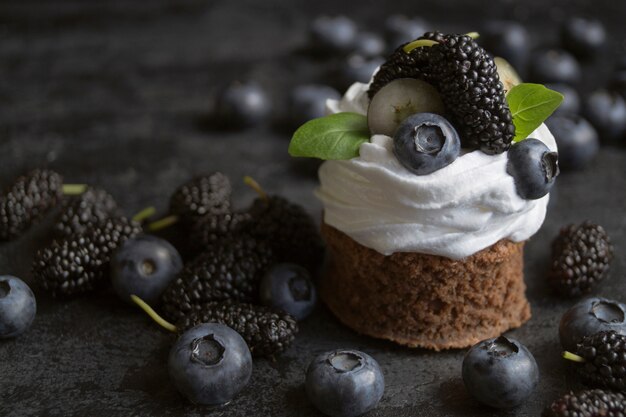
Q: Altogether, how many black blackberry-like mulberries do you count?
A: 13